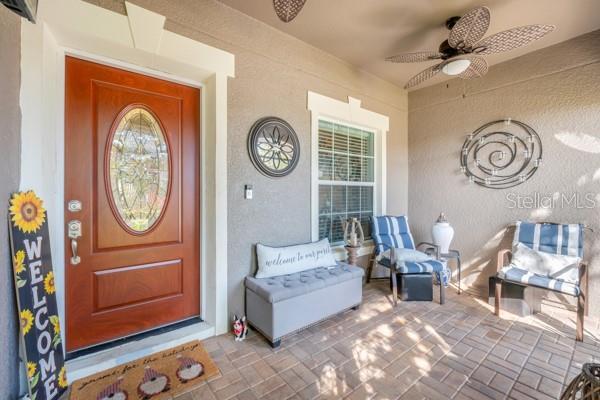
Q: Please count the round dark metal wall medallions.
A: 2